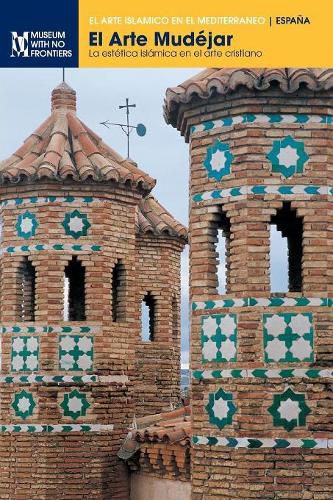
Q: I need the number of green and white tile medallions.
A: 12